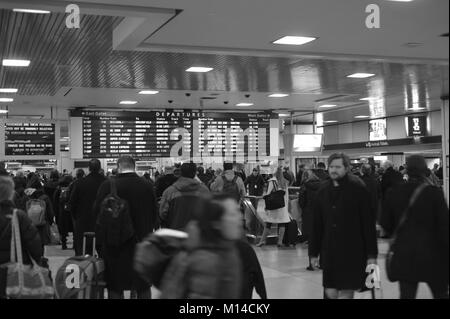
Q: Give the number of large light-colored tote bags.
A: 1